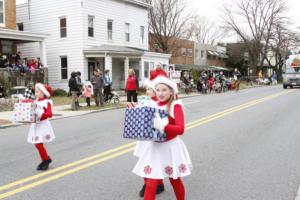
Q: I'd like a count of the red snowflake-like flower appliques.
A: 5